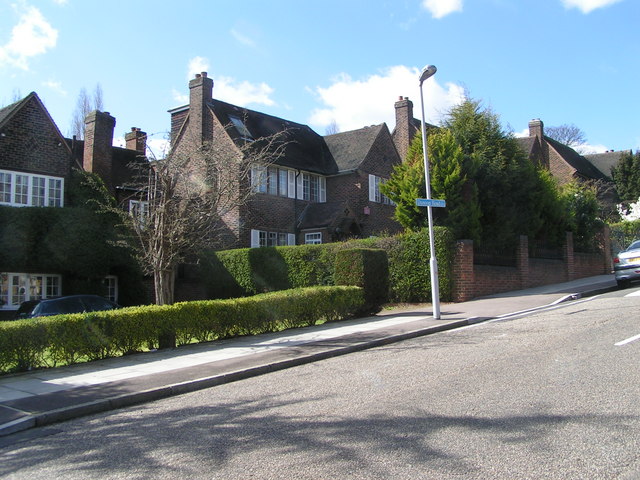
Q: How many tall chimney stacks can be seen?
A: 5